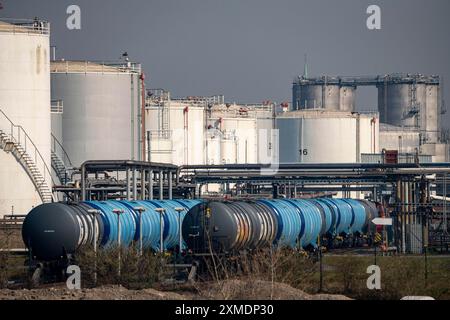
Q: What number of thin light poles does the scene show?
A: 5